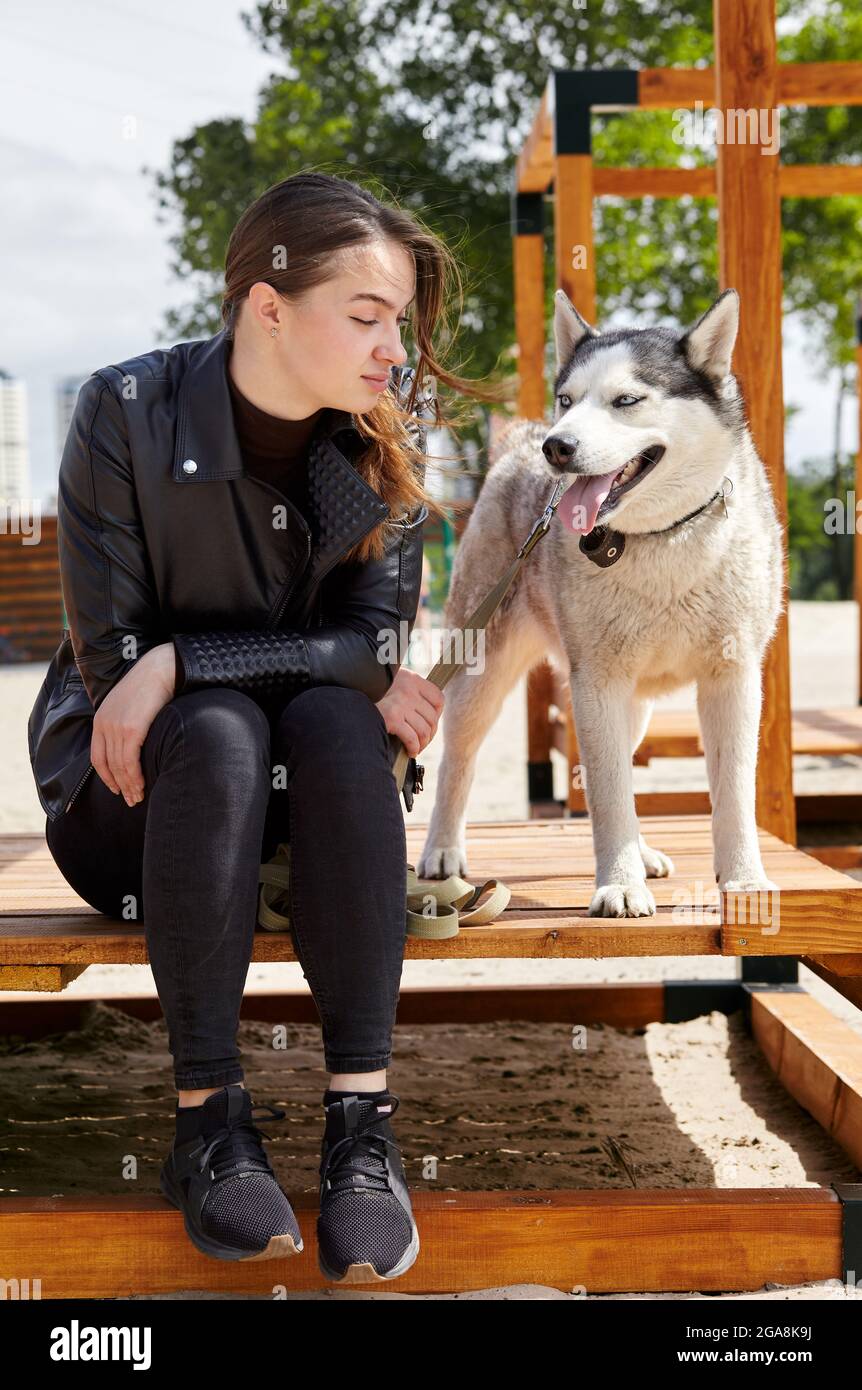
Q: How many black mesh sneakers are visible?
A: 2